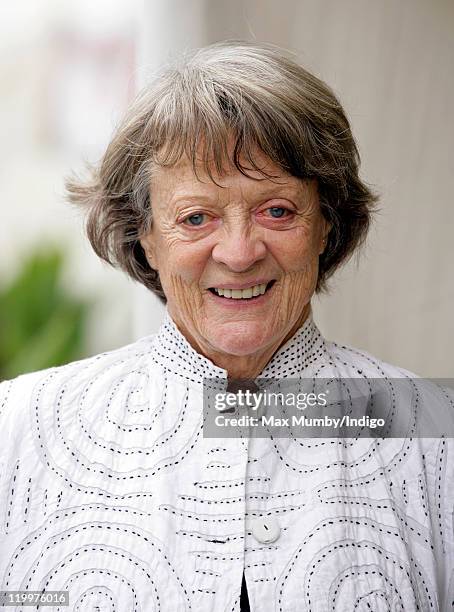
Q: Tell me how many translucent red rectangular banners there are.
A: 0